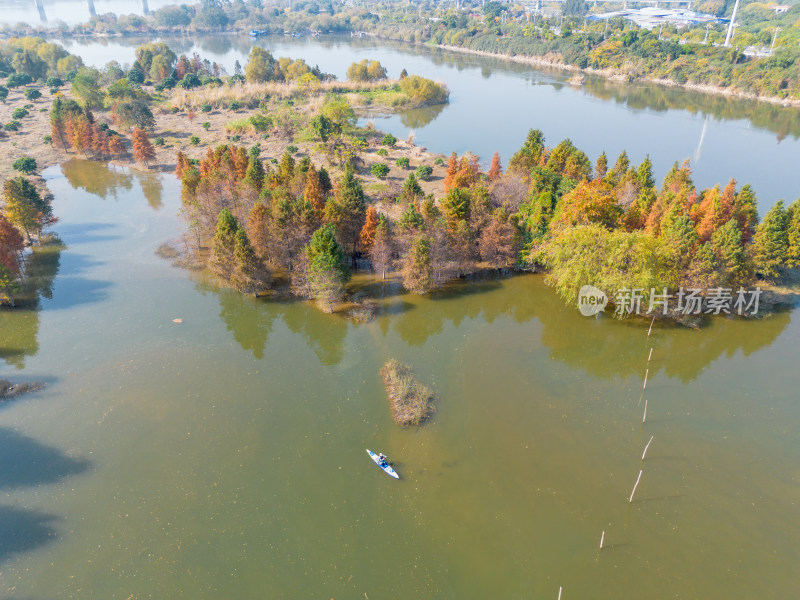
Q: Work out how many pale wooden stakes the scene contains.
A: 8